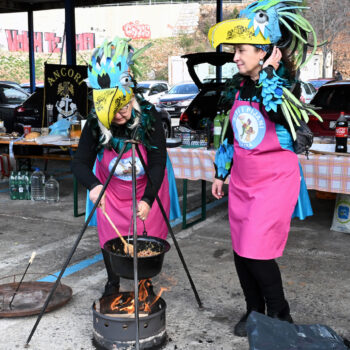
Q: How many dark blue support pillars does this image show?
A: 3